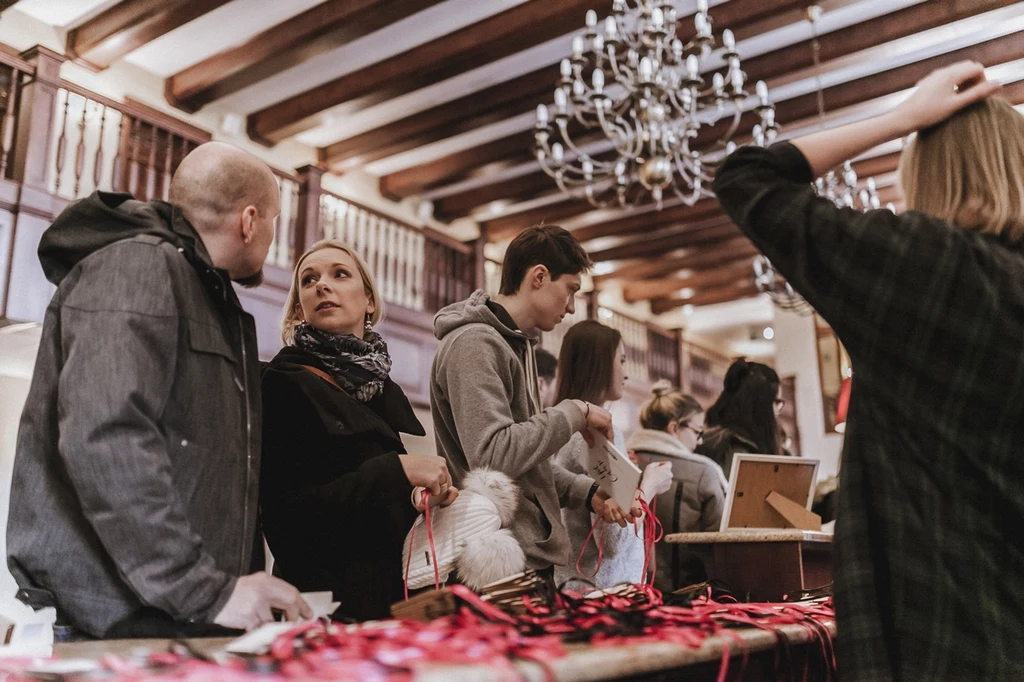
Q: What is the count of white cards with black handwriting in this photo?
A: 1